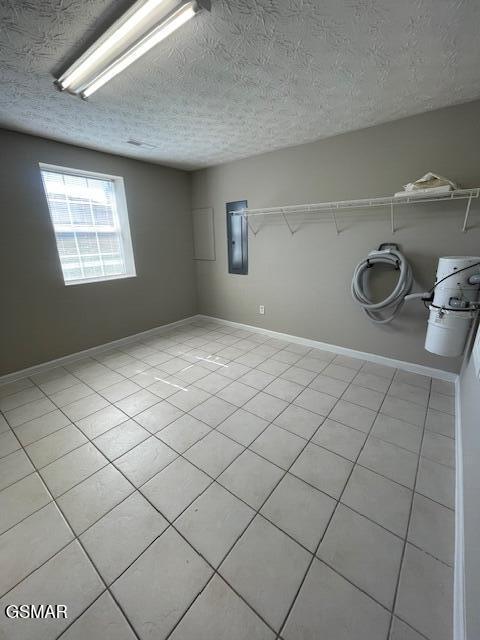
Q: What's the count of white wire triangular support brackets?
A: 5